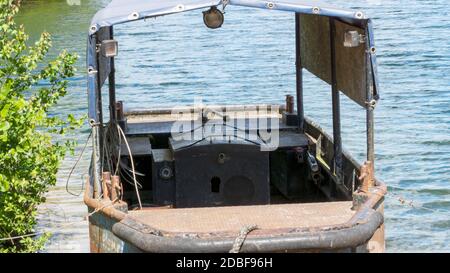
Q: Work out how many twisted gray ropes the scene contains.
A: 1